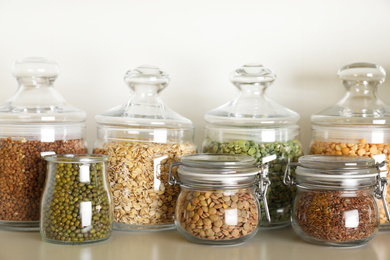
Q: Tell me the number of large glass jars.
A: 4